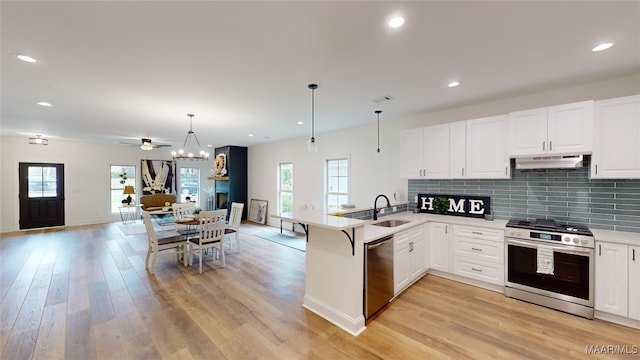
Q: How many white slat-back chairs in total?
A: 4